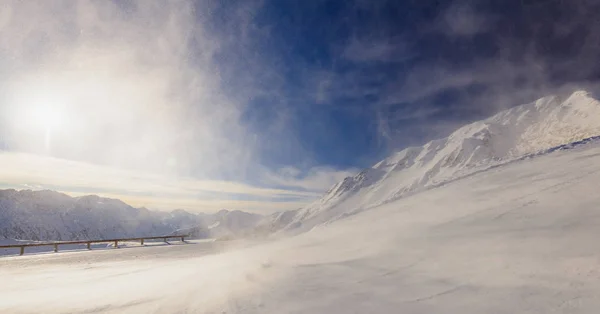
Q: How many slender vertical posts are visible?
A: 7